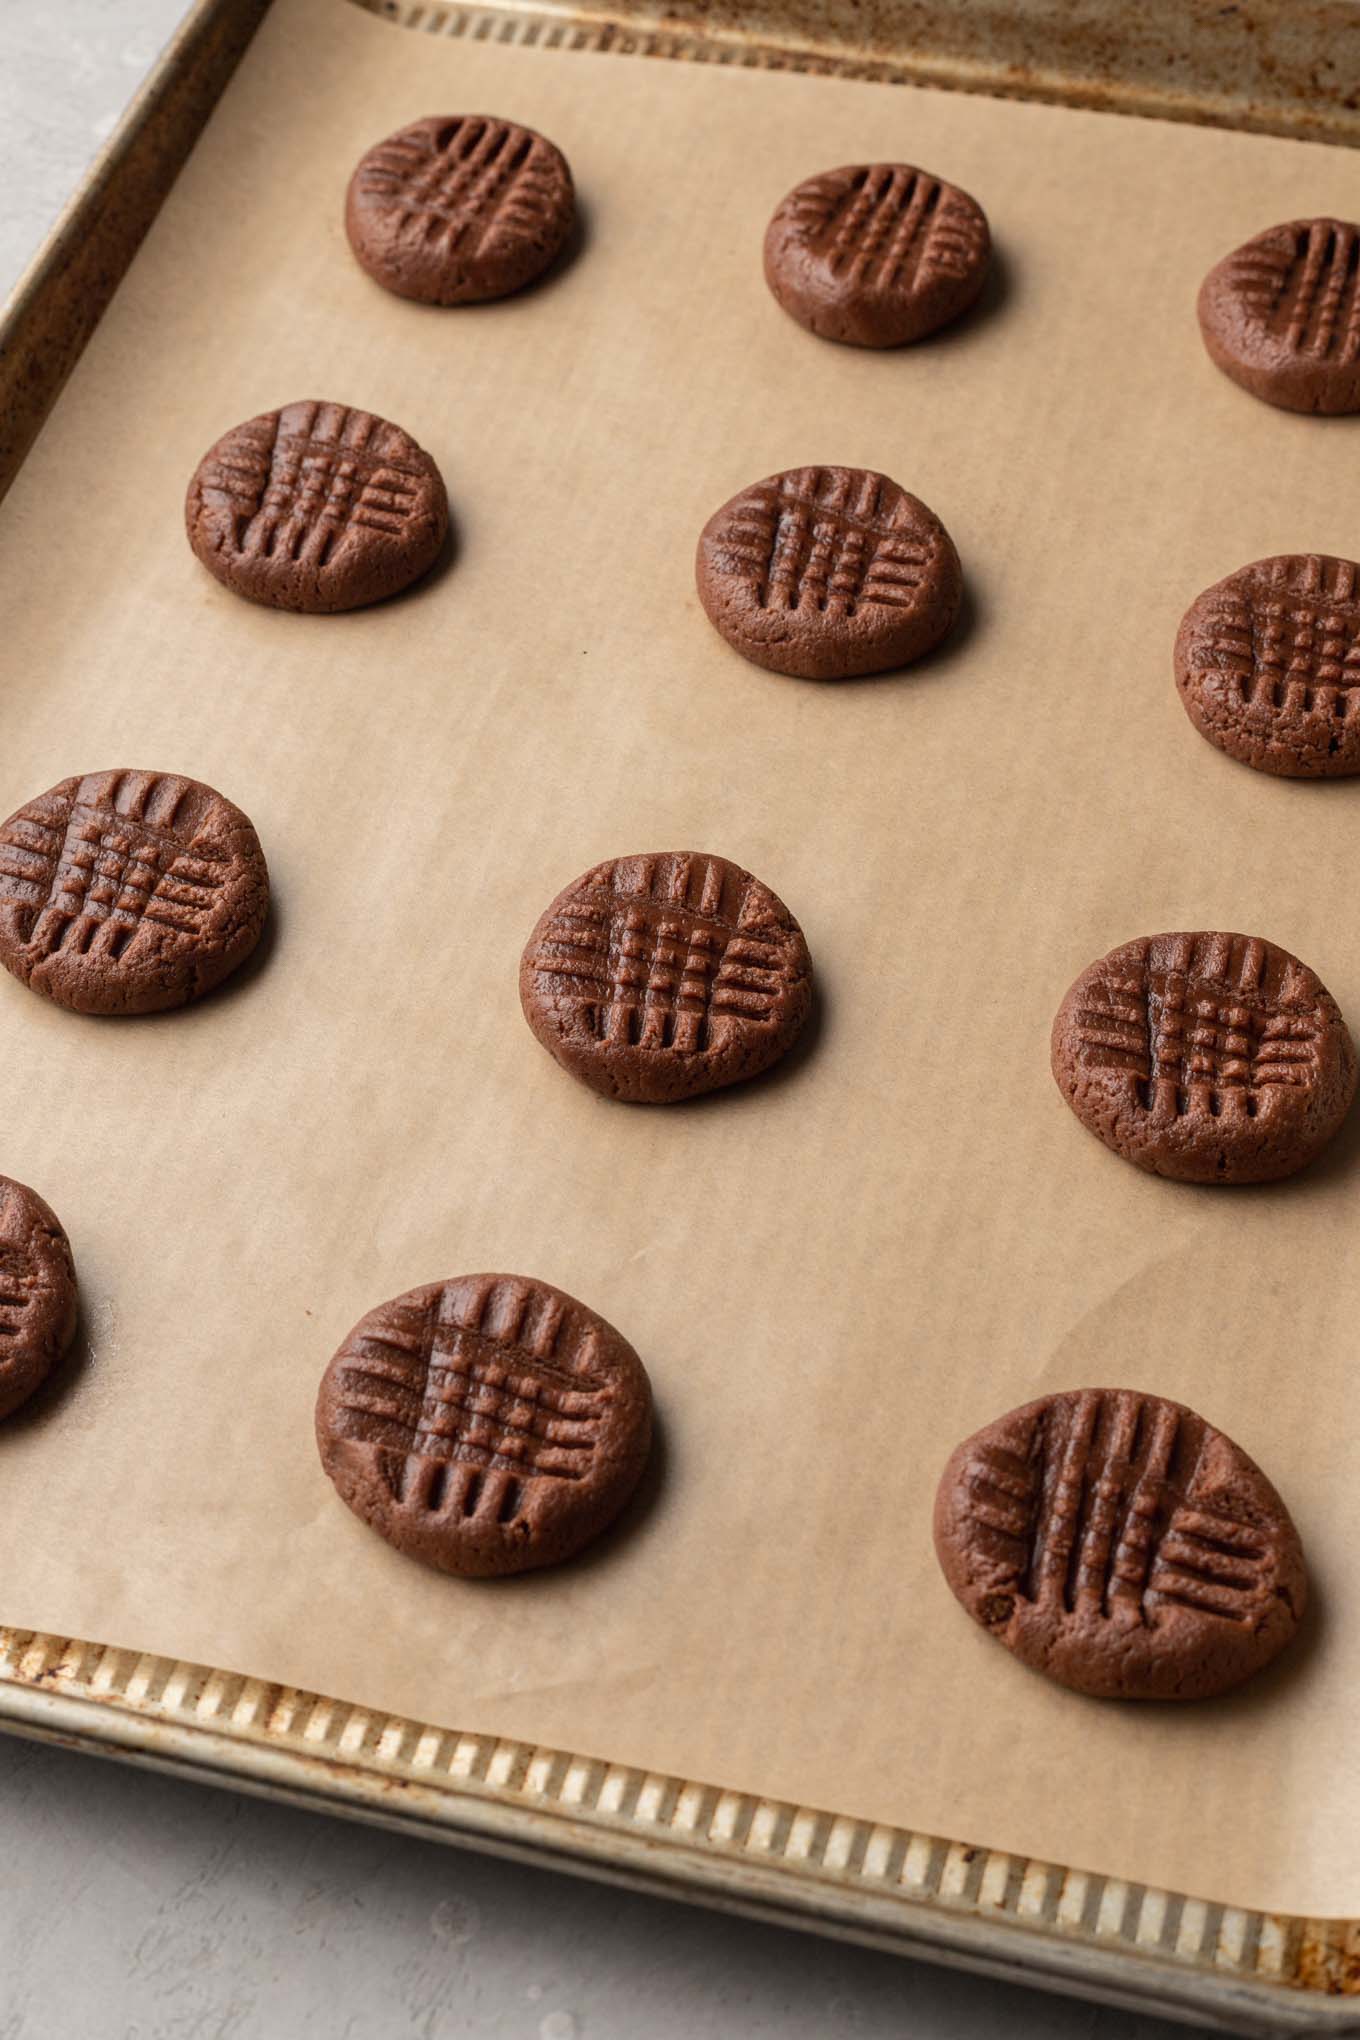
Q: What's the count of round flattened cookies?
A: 12